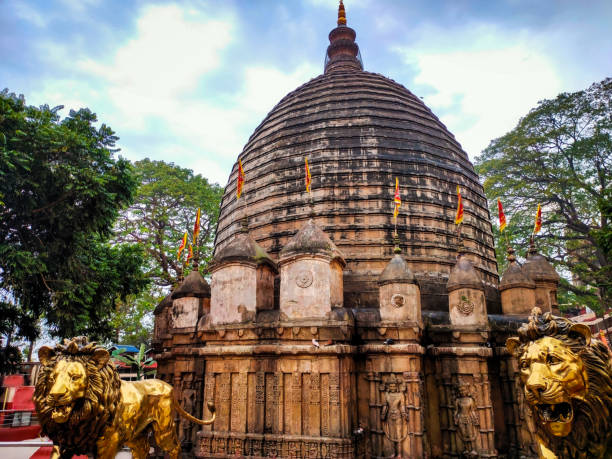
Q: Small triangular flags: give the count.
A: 9